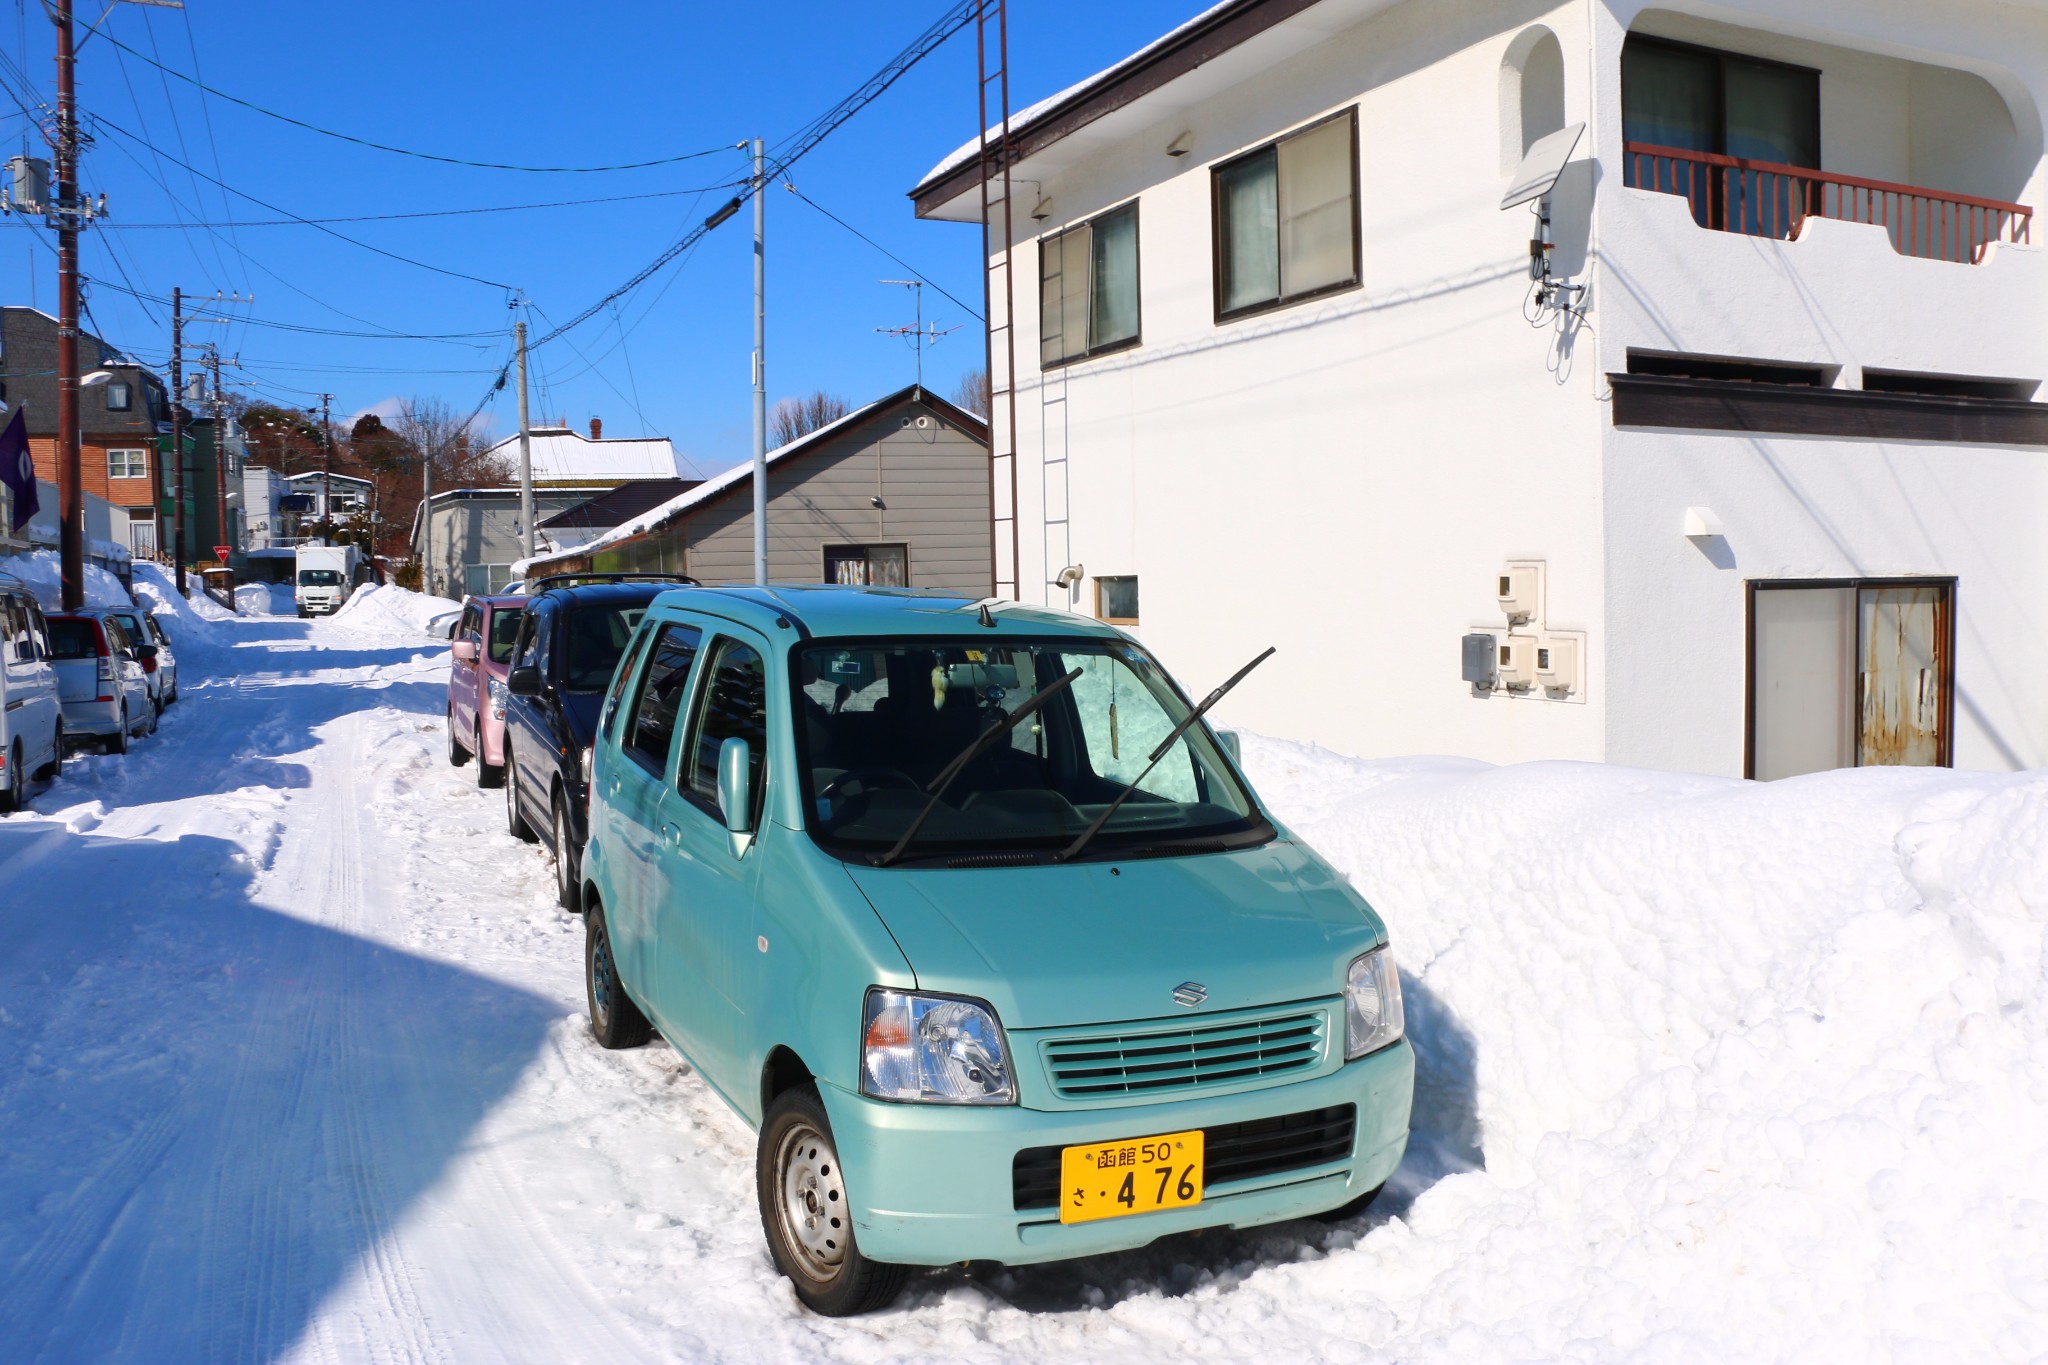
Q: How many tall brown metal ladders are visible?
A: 1